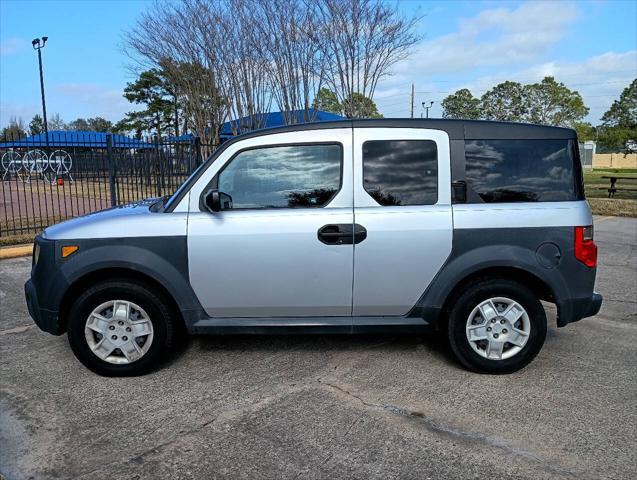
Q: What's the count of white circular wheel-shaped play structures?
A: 3